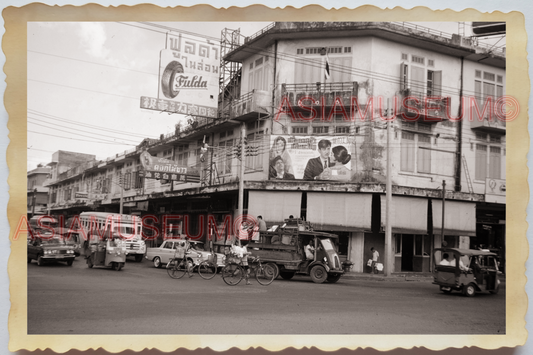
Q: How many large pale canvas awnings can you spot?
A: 4